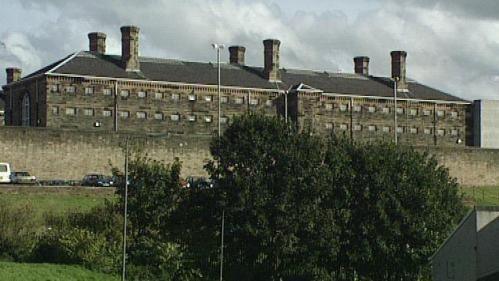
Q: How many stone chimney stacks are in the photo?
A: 7